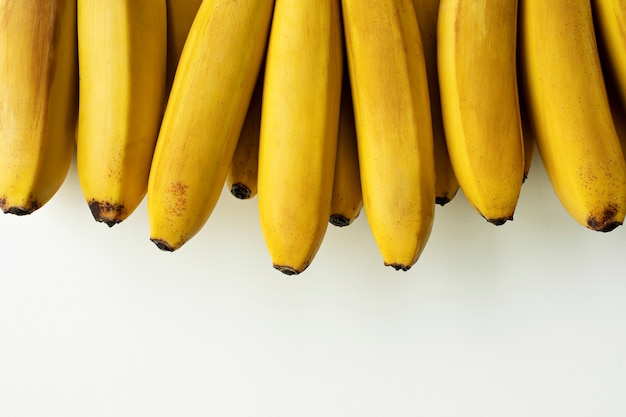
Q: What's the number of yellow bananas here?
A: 13